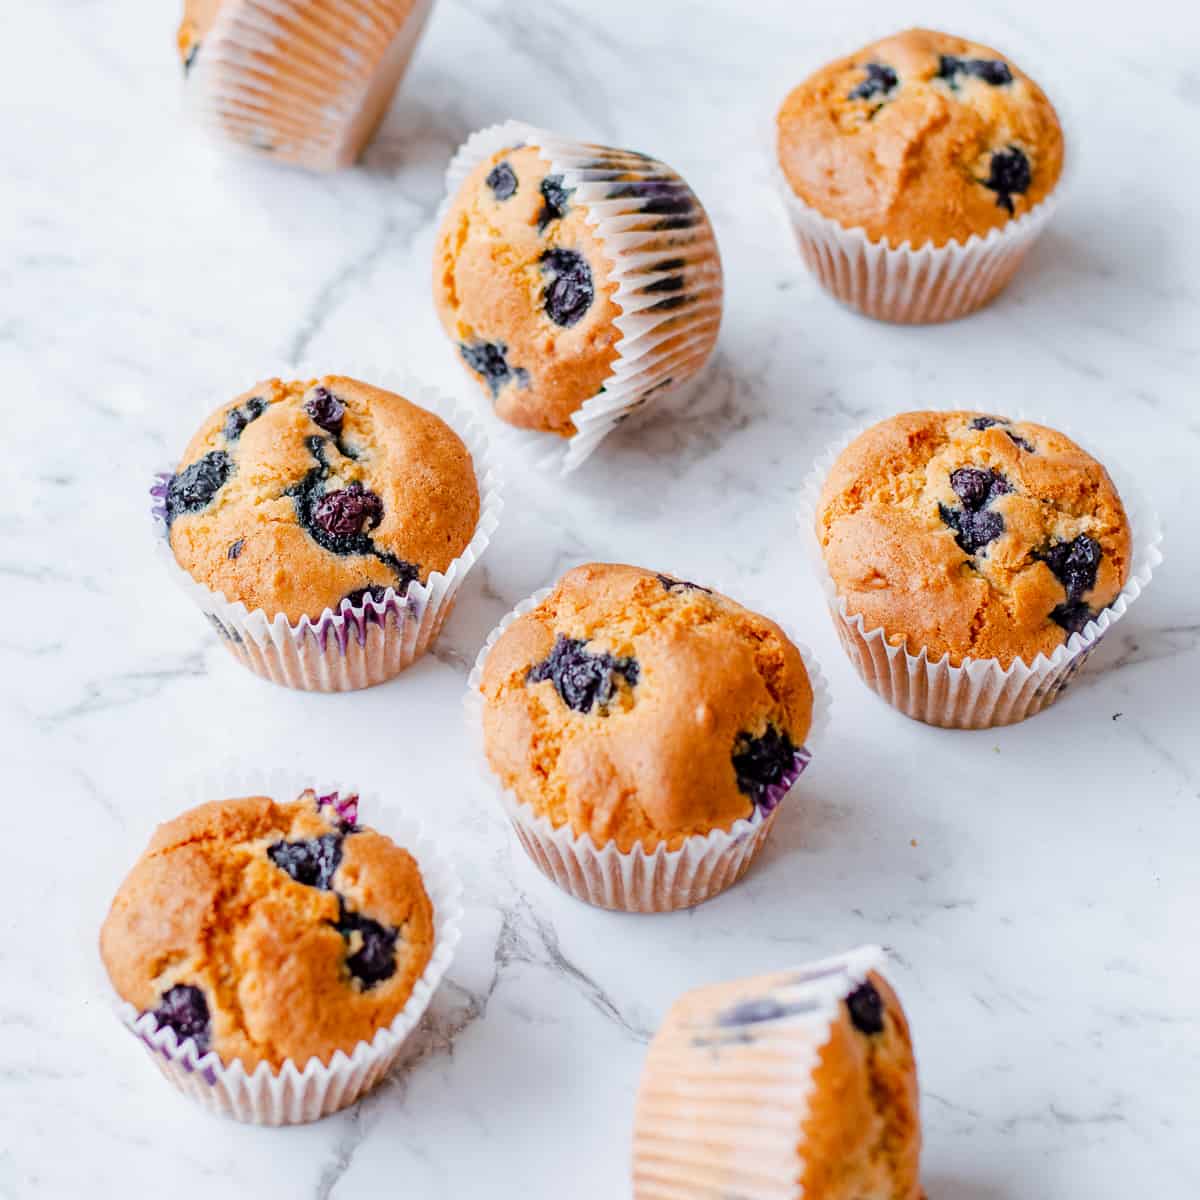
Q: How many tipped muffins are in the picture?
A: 3